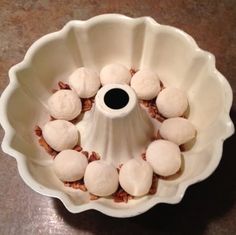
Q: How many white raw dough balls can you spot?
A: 11